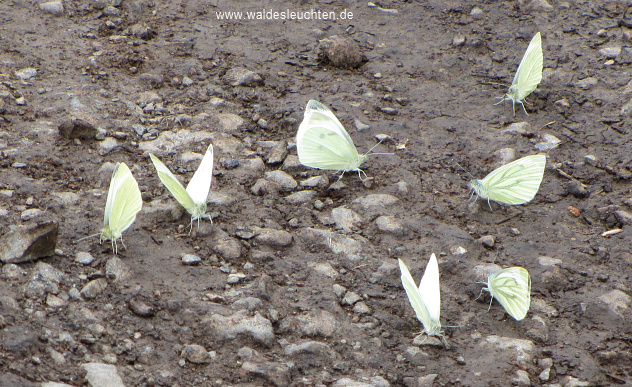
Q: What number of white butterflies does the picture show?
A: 7